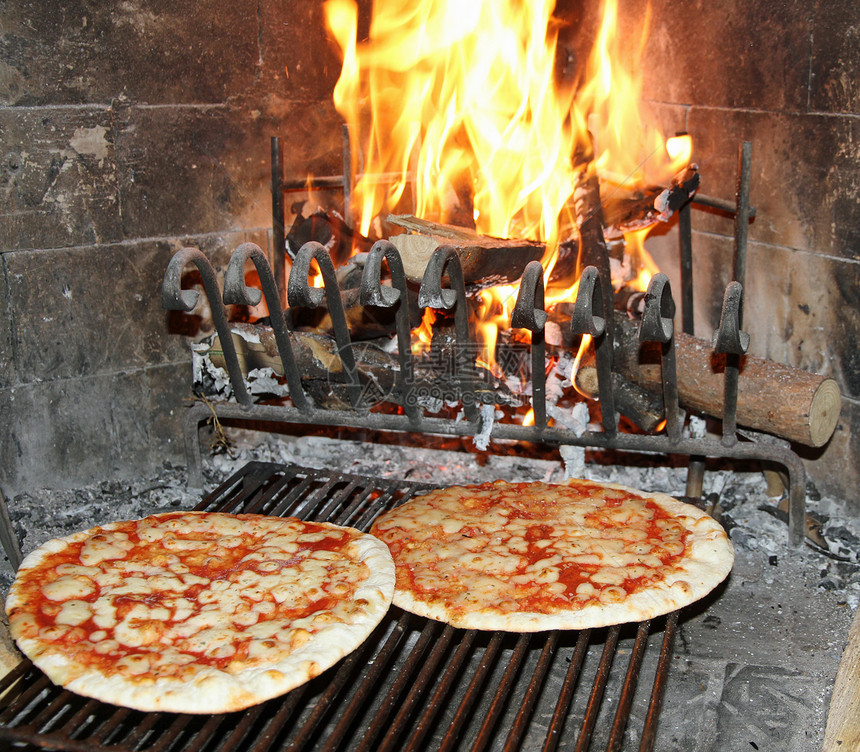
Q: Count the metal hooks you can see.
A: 9